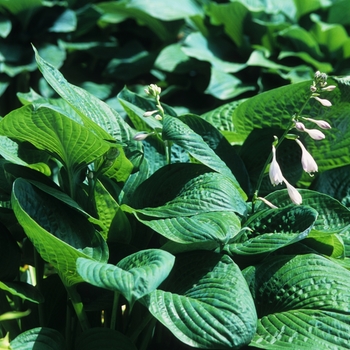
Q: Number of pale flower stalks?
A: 2